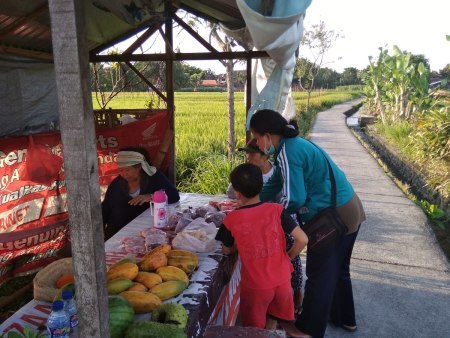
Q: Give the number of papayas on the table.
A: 11